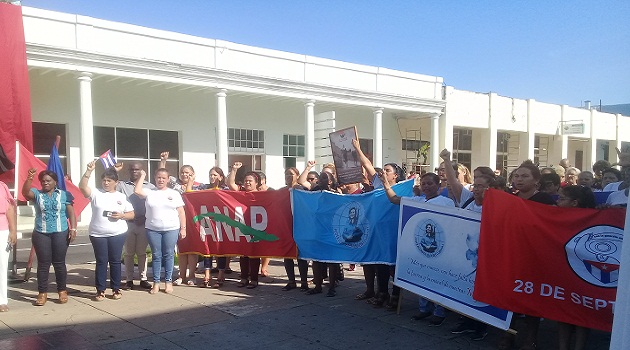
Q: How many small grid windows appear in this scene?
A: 2